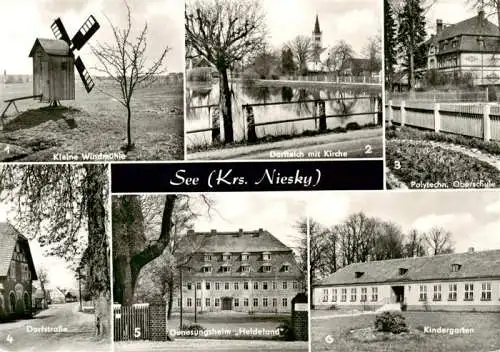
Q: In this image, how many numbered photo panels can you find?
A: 6